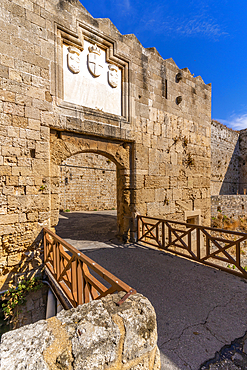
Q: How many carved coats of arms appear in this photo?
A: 3